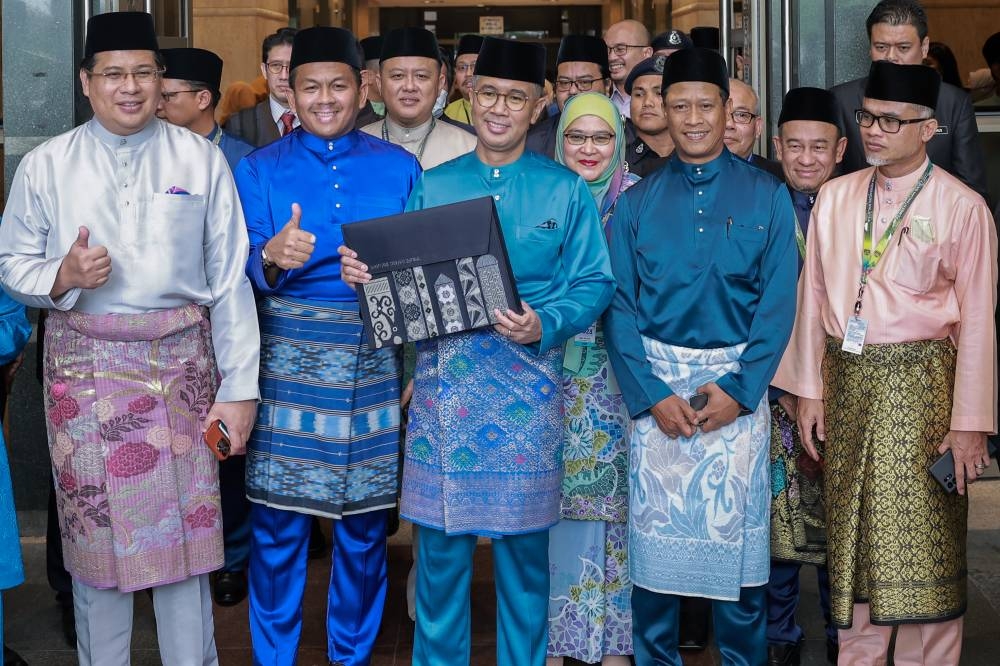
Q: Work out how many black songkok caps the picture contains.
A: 12